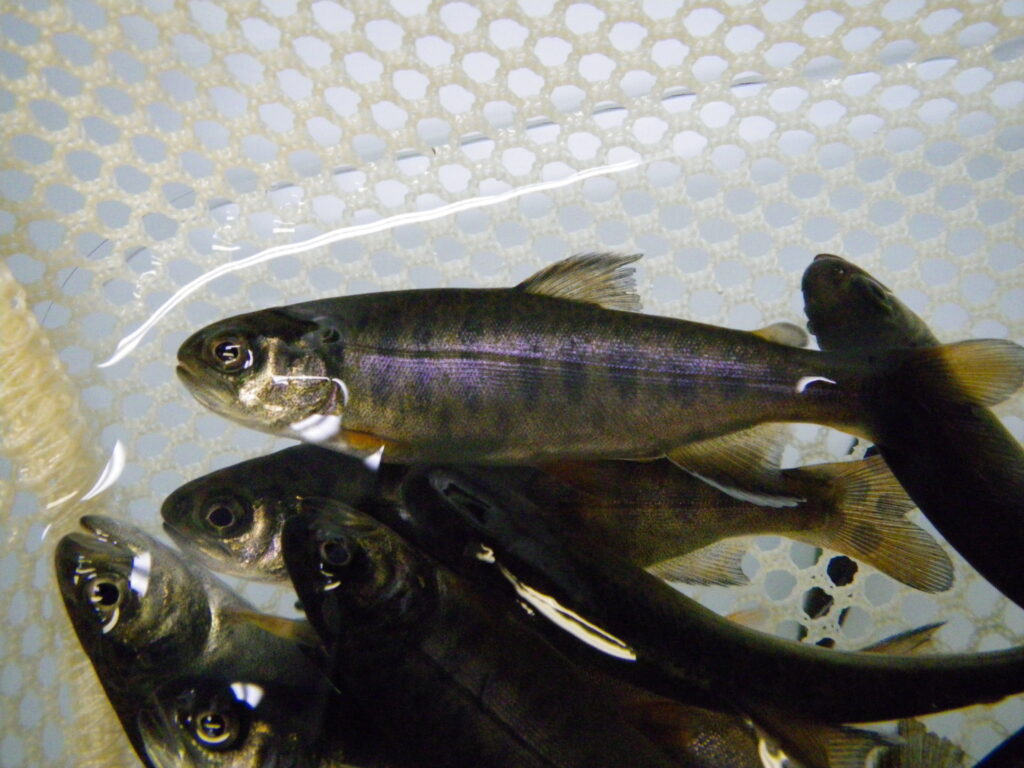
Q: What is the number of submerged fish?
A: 7